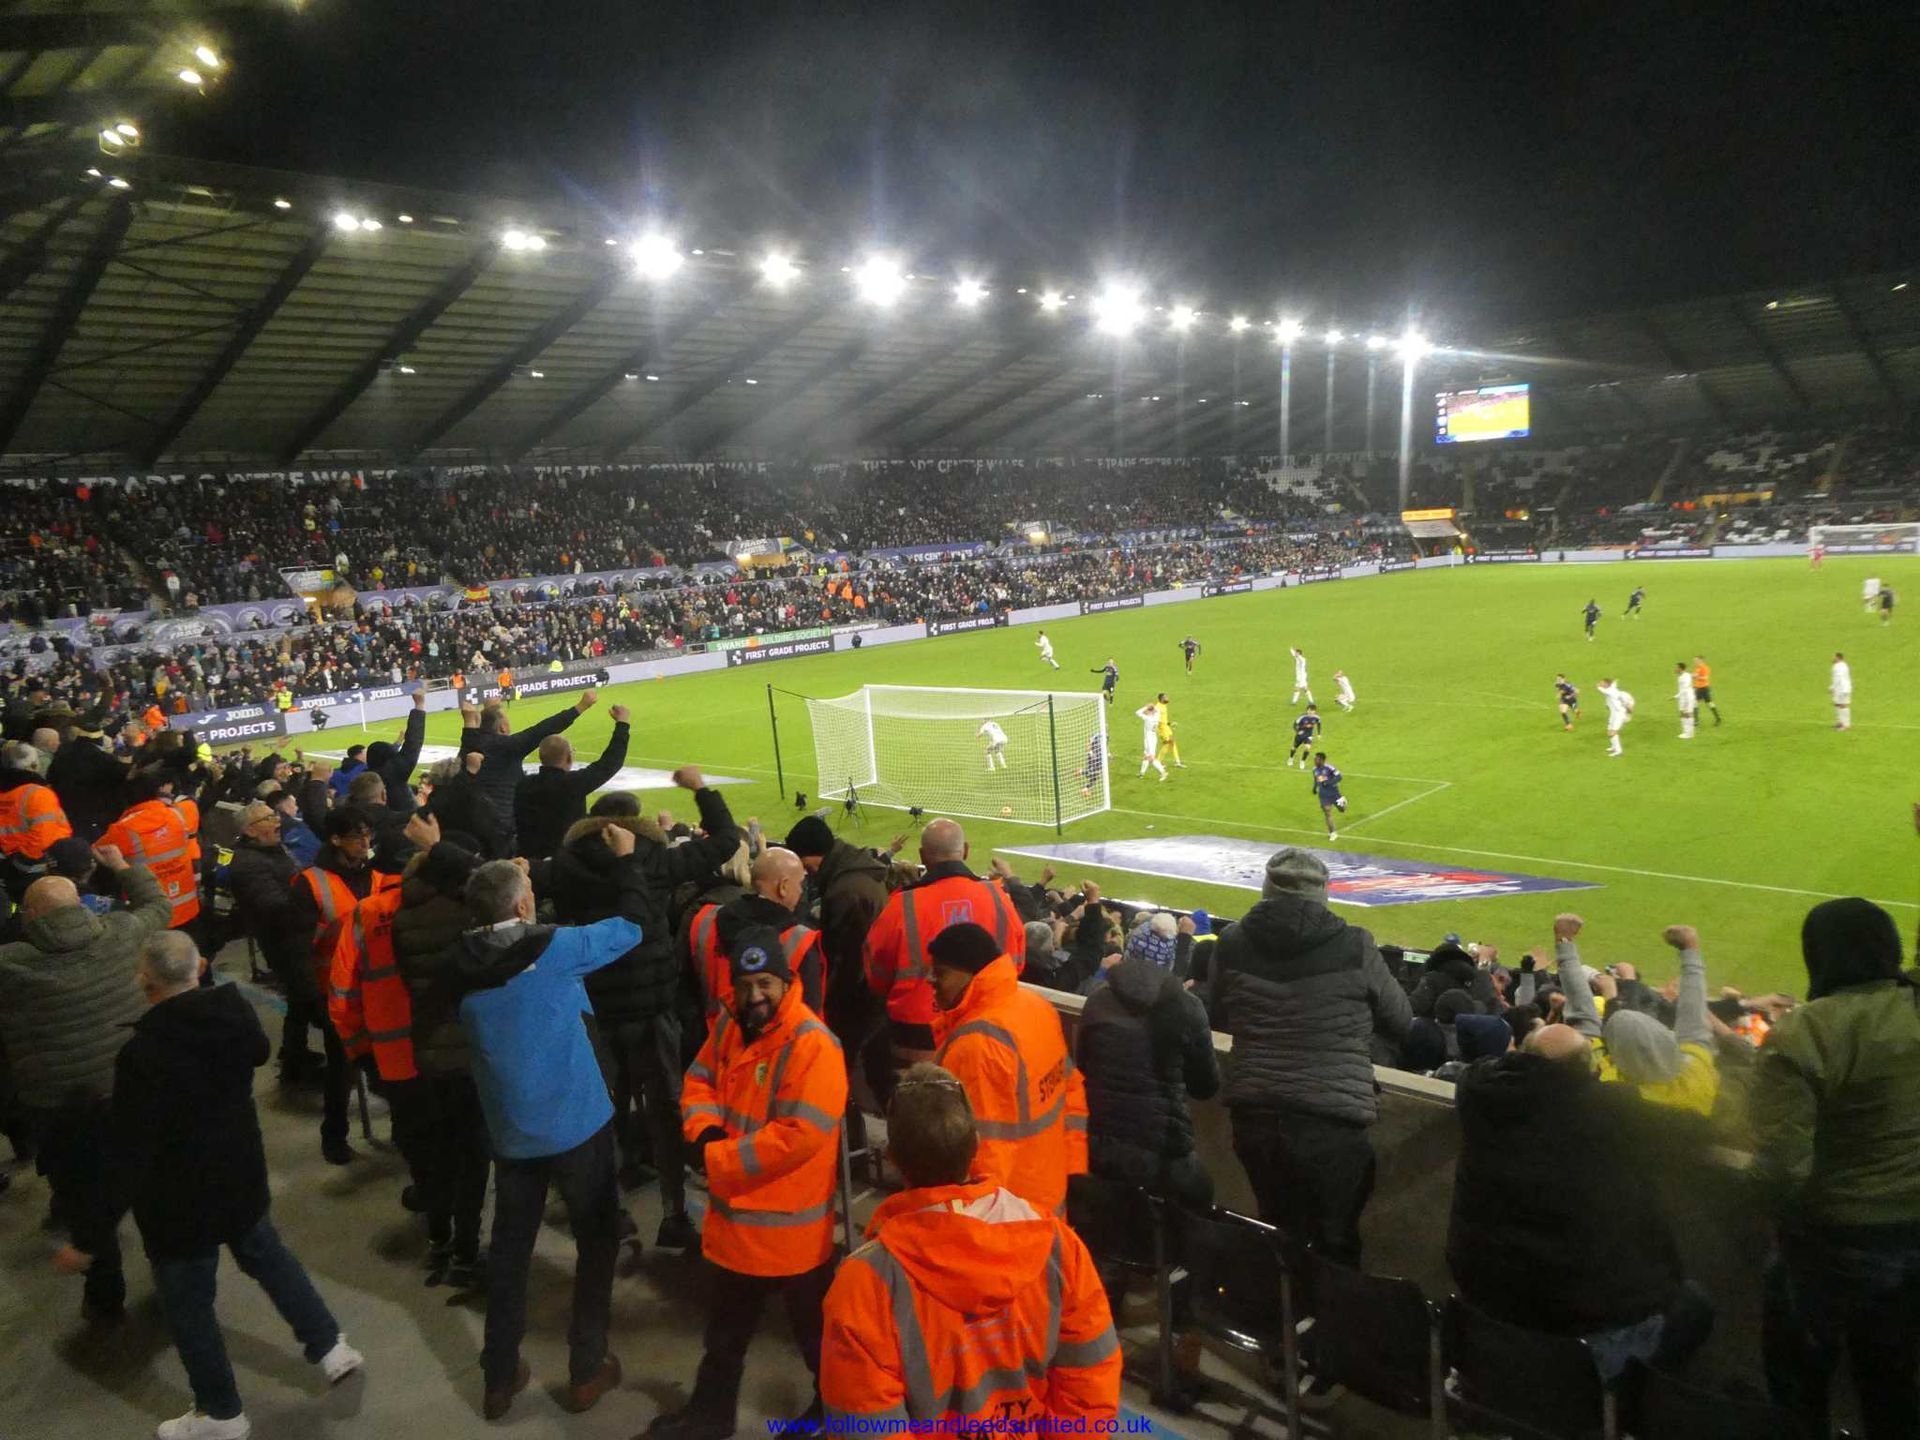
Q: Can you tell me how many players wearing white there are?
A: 9